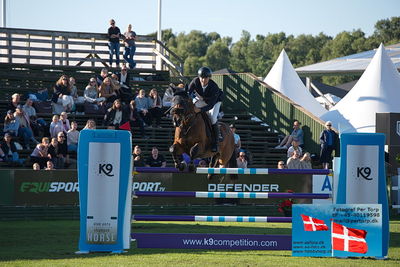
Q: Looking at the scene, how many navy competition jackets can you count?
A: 1